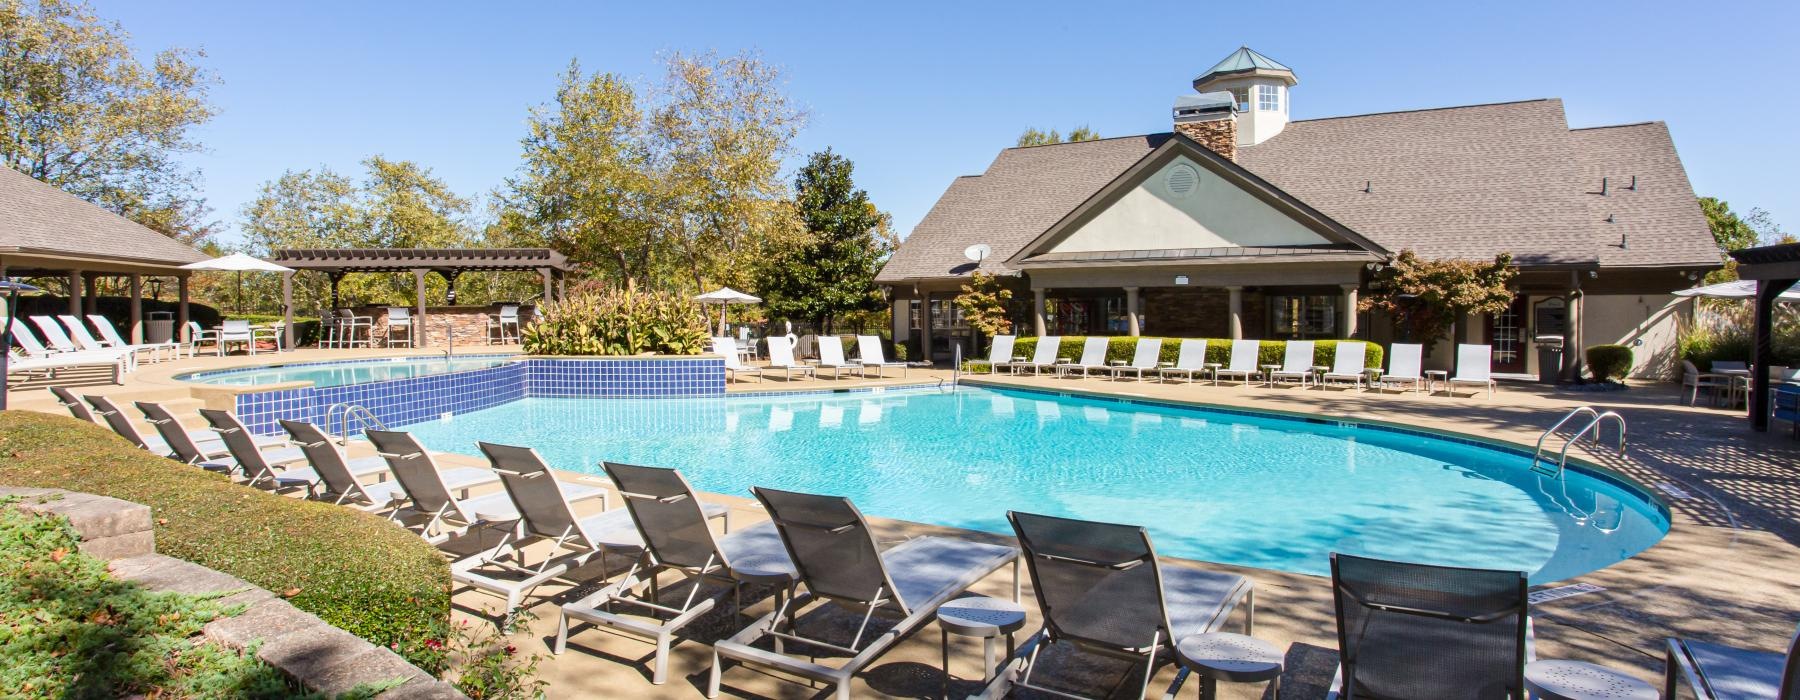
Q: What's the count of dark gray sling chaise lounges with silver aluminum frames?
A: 12